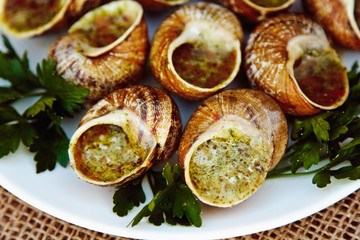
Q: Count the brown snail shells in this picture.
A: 9